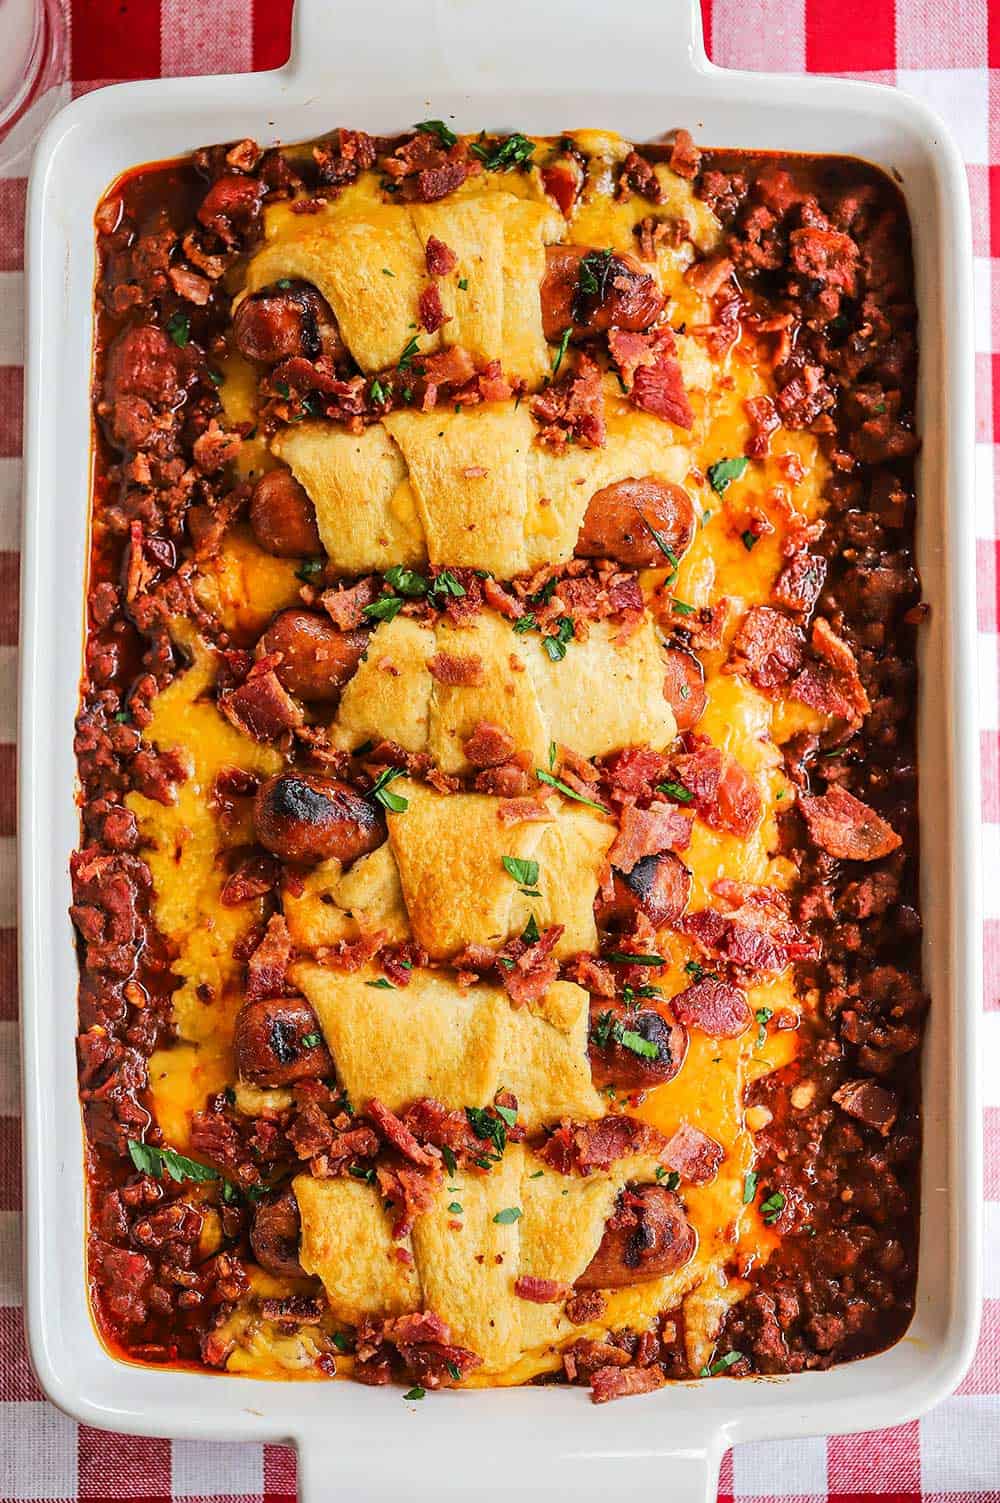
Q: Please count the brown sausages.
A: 6